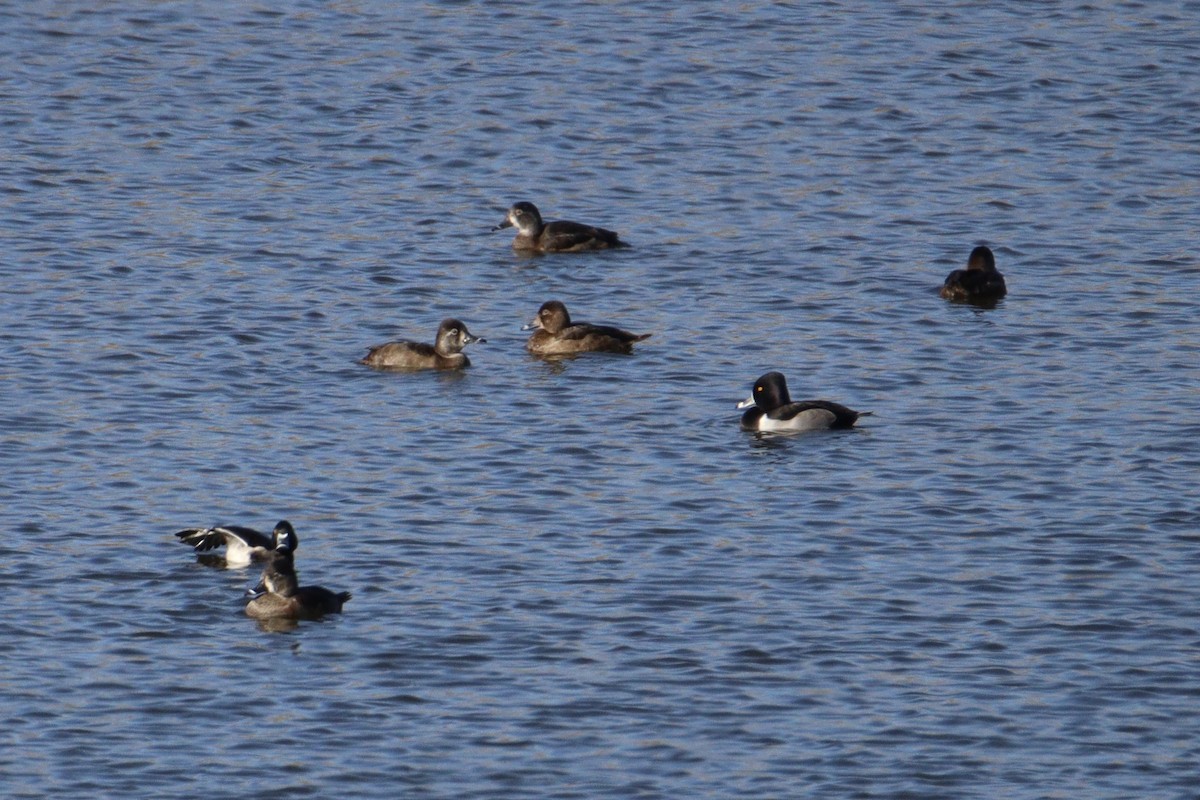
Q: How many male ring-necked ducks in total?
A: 2